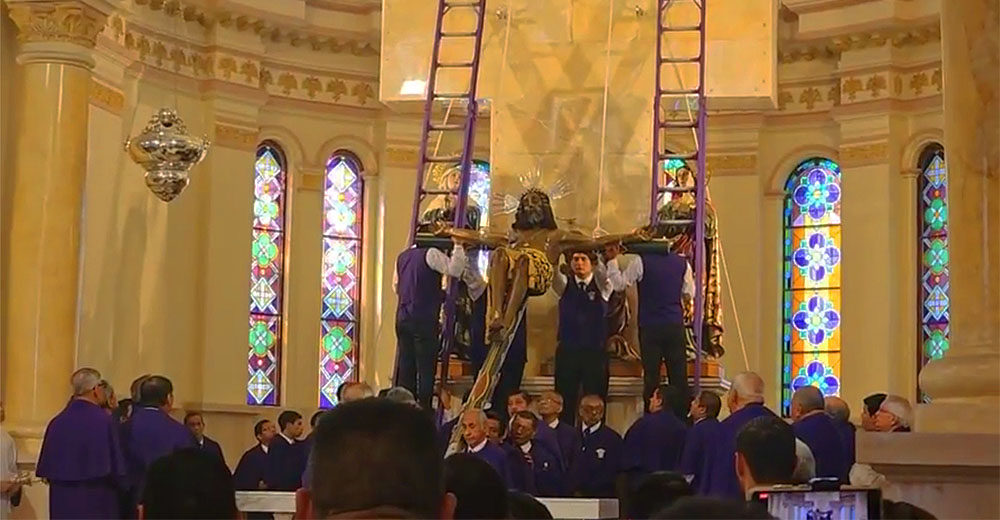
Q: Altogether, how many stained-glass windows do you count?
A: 6